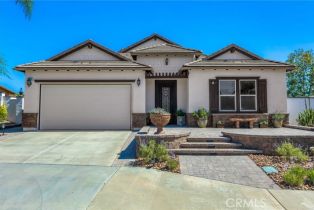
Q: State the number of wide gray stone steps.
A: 3